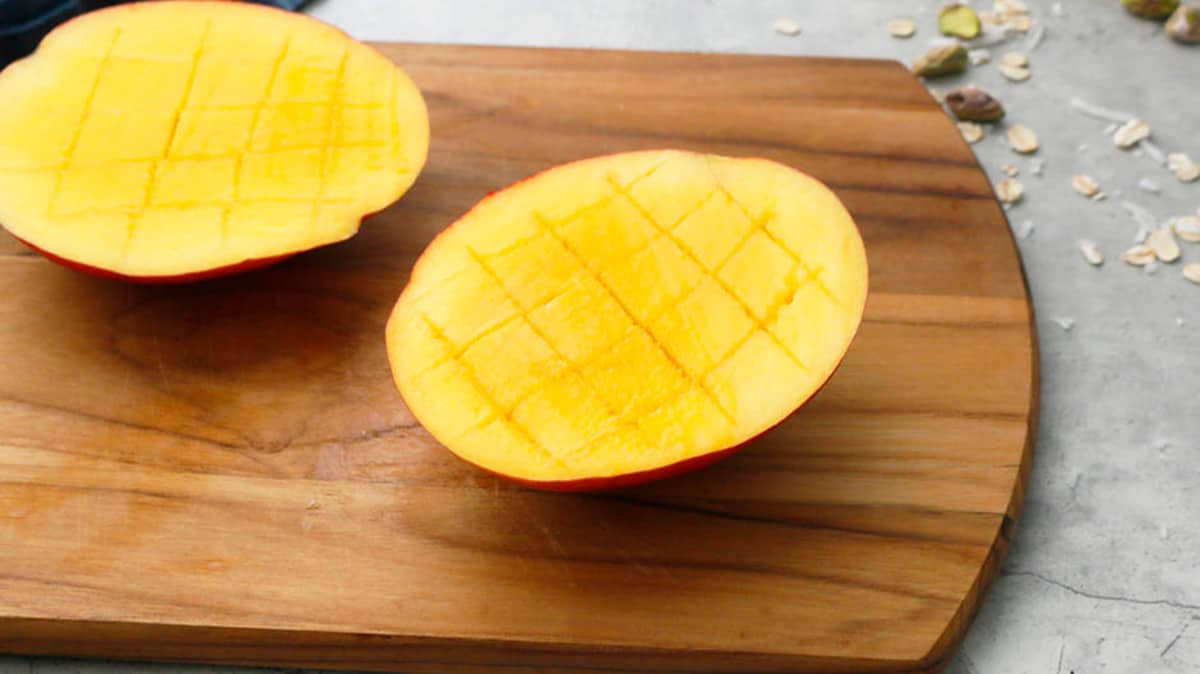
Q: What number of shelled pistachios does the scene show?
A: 5